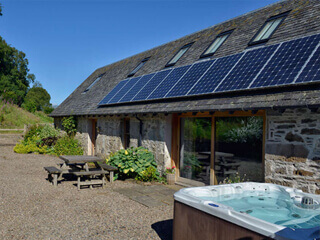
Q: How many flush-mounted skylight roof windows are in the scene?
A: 5